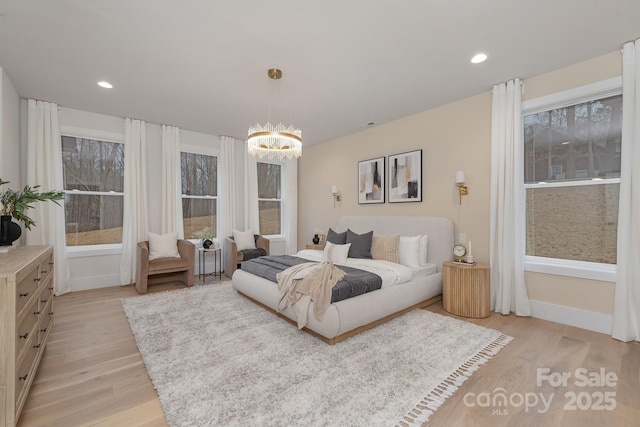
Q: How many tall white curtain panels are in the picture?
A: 8